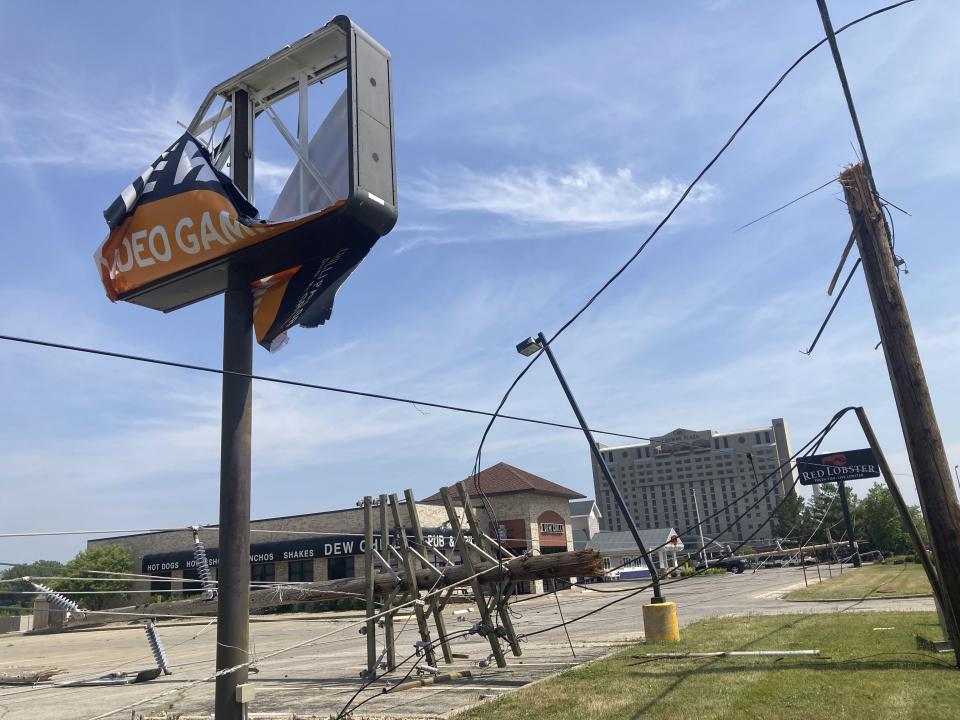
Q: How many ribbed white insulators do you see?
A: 3